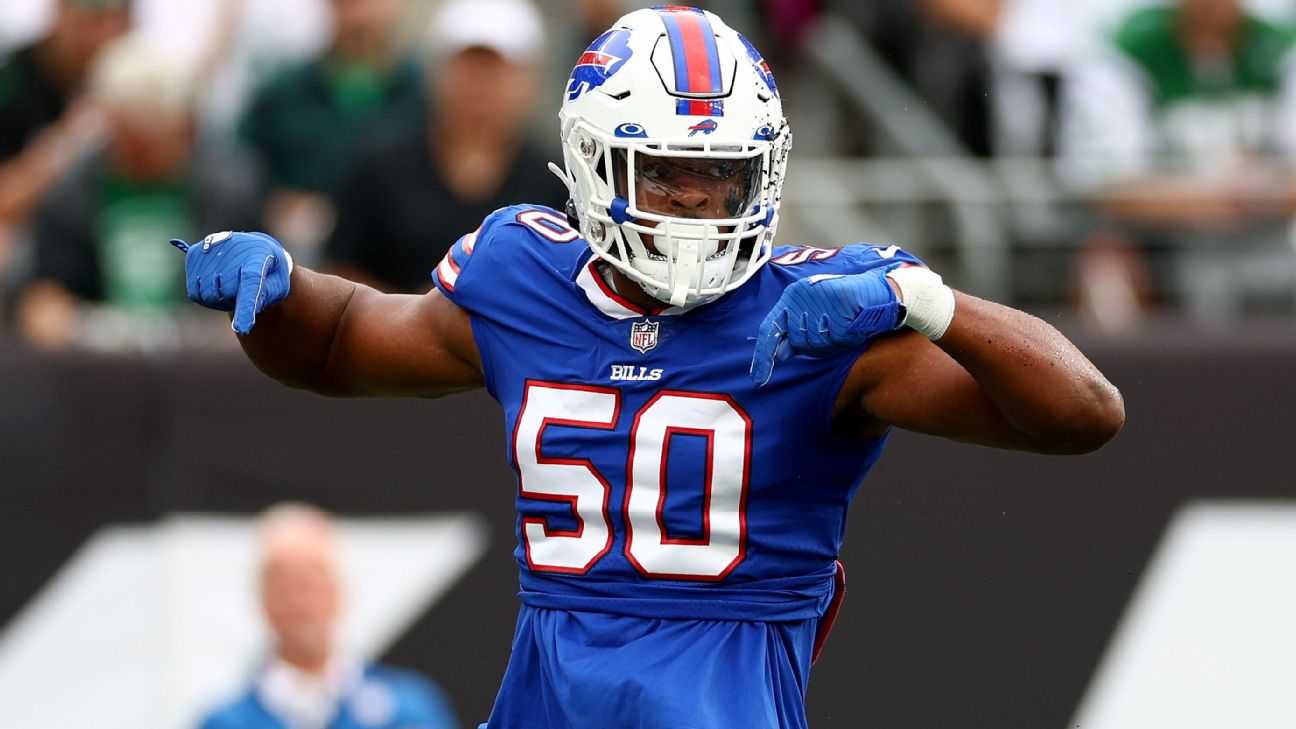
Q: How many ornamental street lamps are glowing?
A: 0